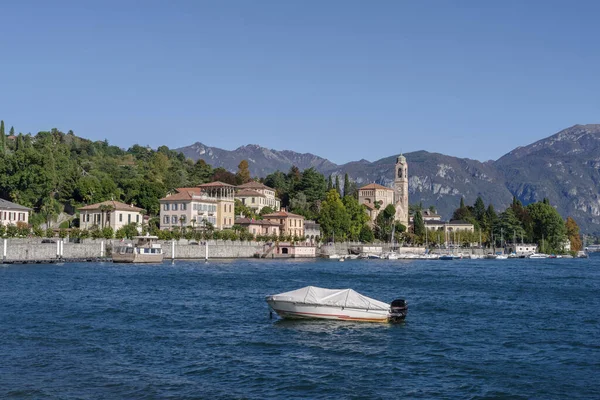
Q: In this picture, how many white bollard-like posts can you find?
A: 6